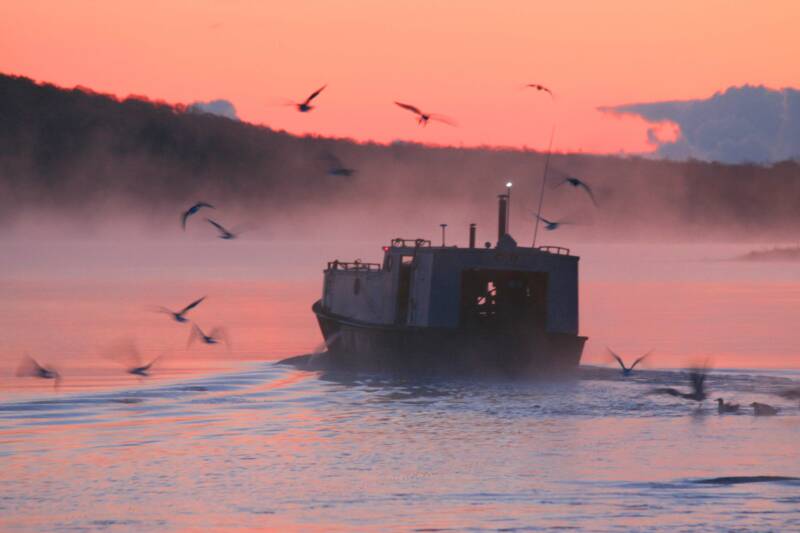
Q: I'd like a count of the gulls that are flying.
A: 14